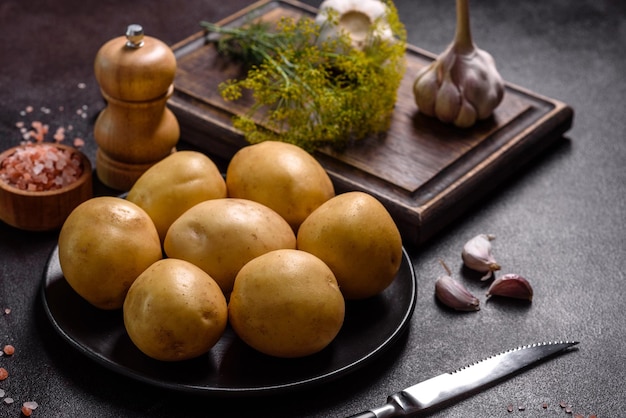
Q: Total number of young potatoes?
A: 7